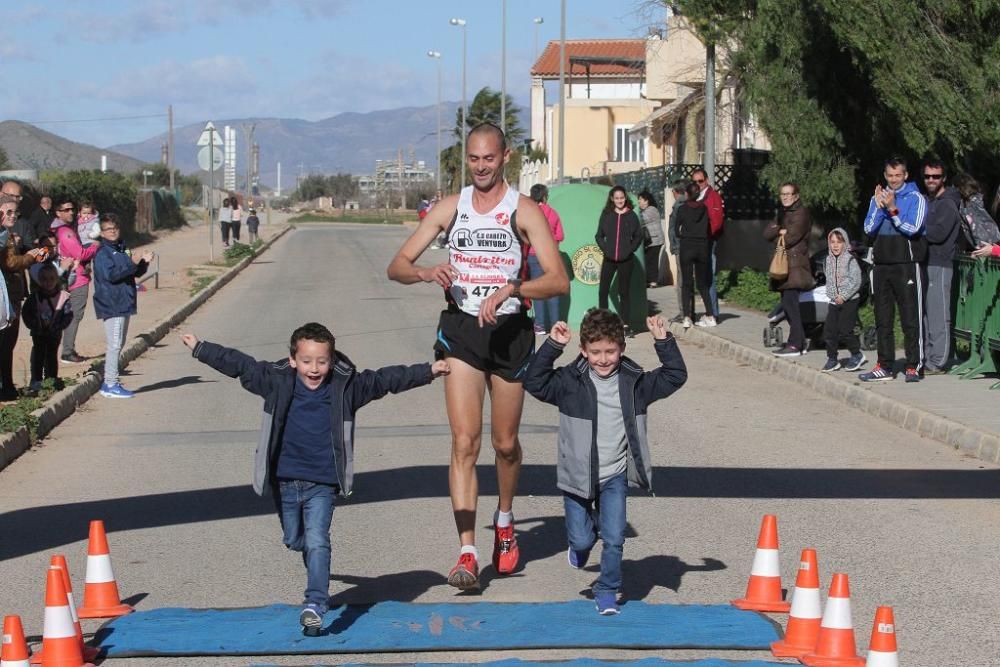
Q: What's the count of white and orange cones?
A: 8